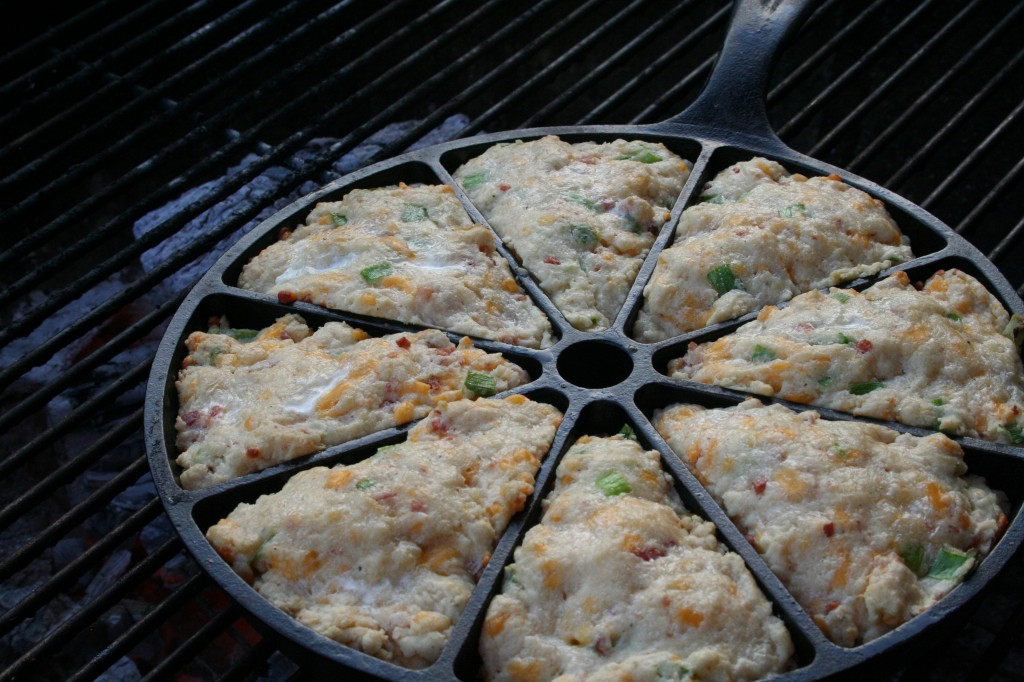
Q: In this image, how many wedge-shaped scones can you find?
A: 8